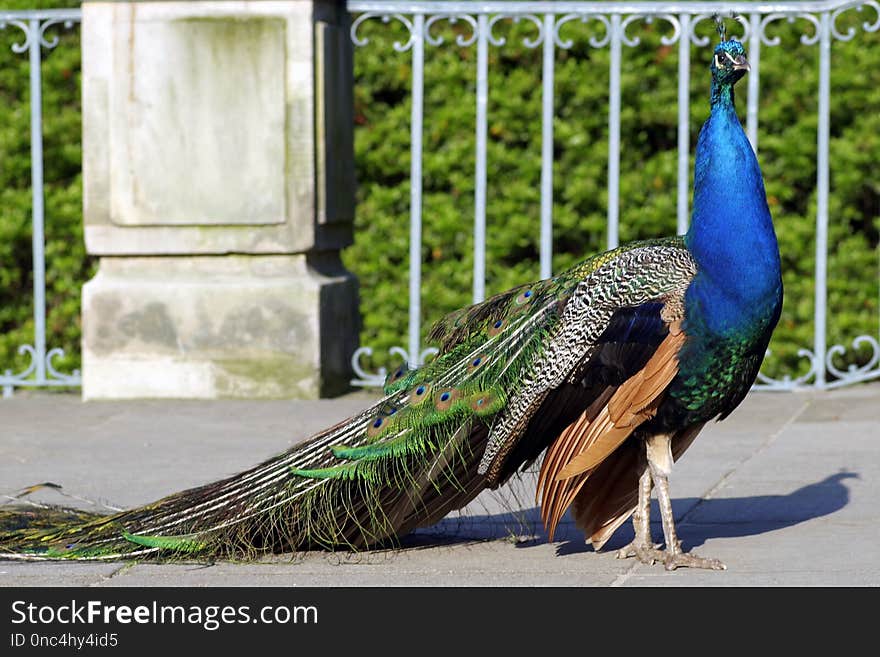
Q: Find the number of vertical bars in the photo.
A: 8